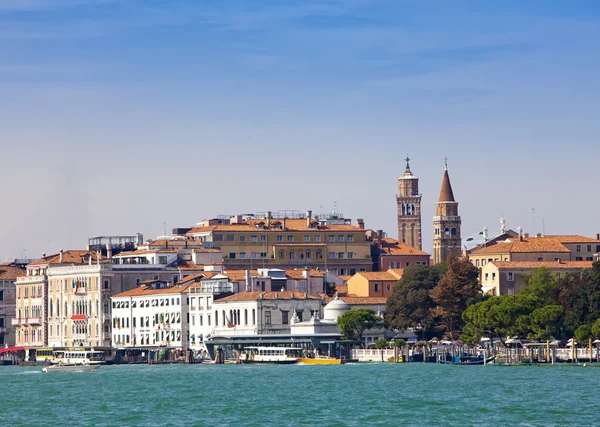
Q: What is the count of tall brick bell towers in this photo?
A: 2